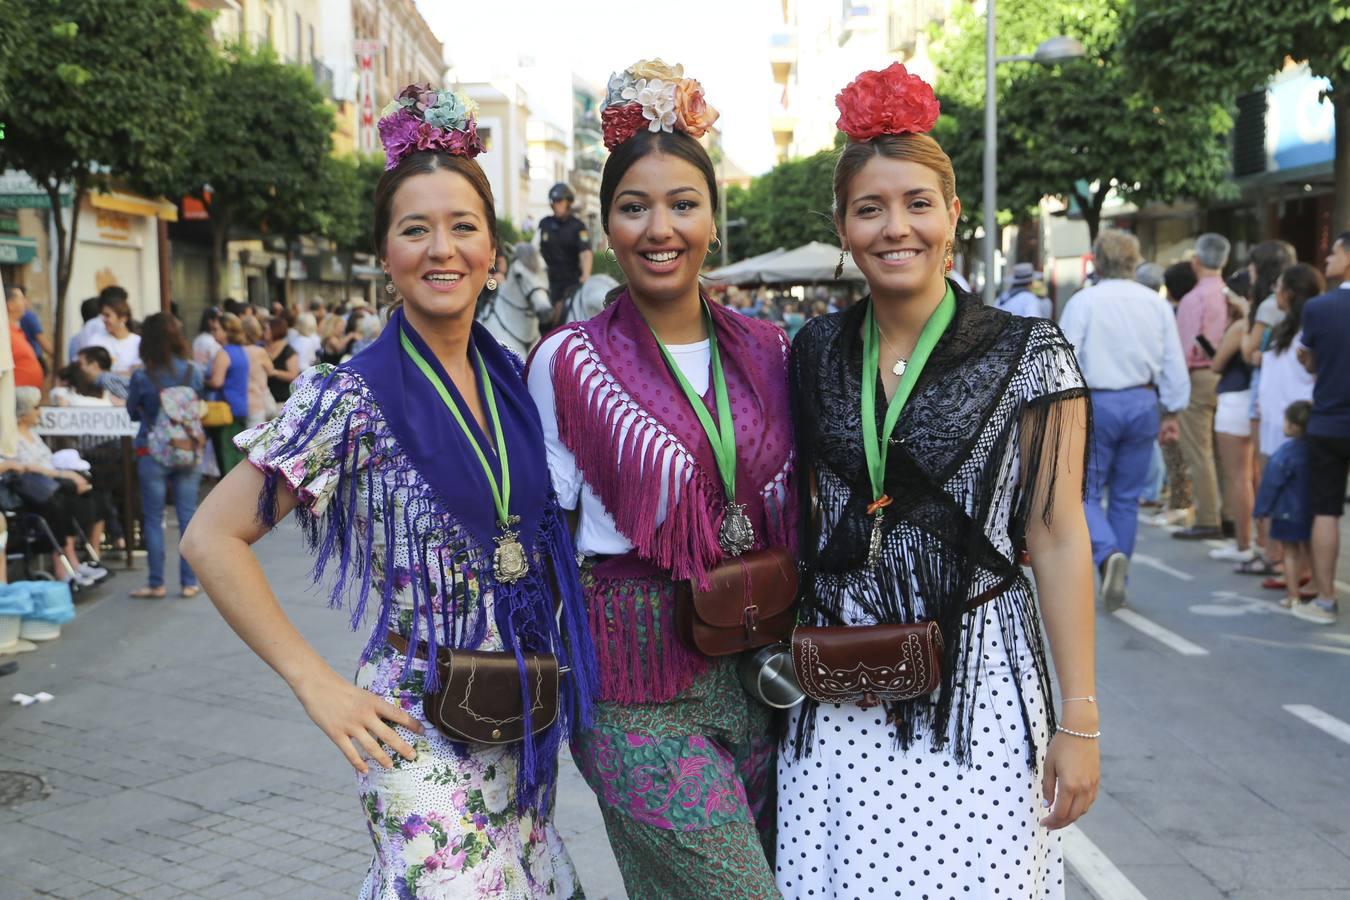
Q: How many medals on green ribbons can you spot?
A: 3